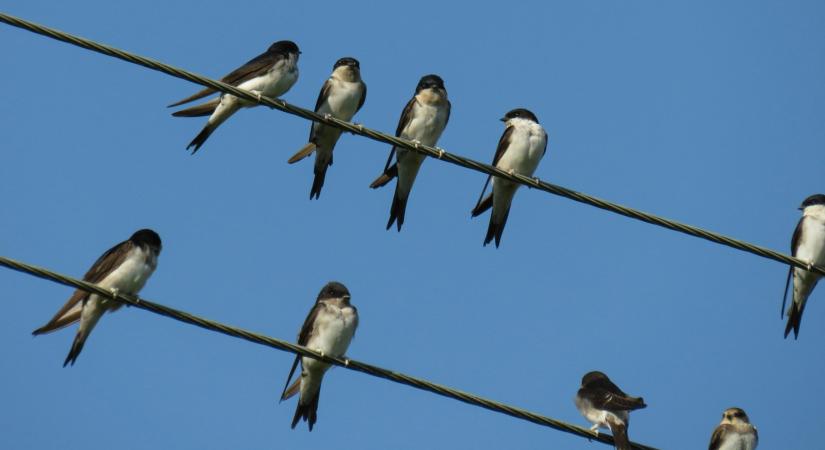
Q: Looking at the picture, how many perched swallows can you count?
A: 9